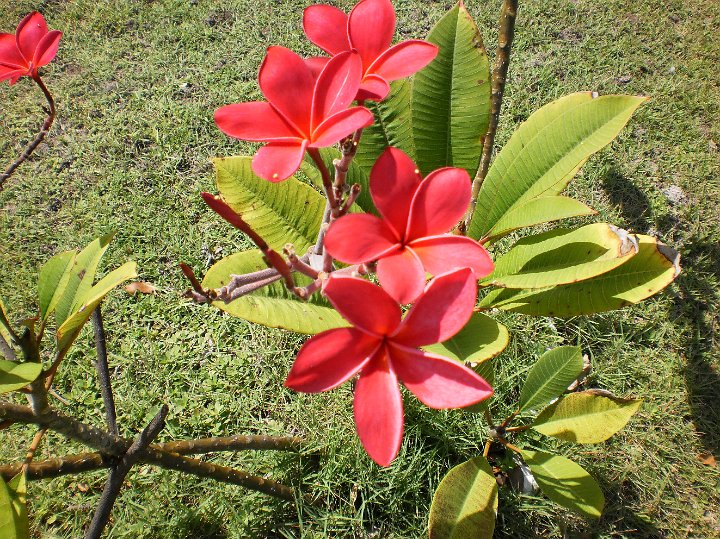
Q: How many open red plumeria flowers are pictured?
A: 5